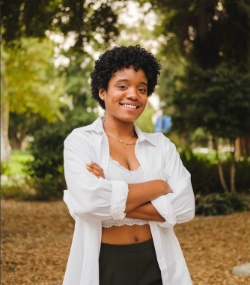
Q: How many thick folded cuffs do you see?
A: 2